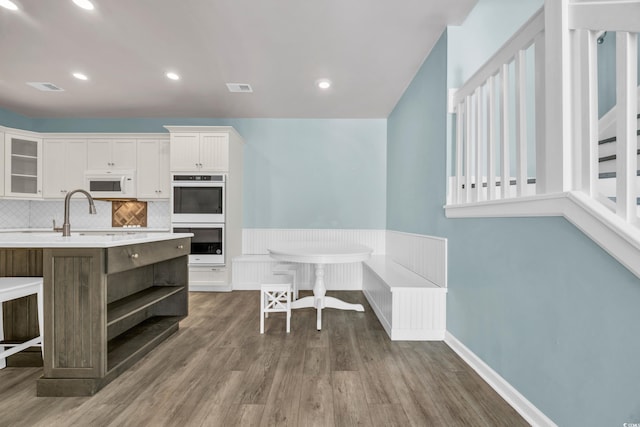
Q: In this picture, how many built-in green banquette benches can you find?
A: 0